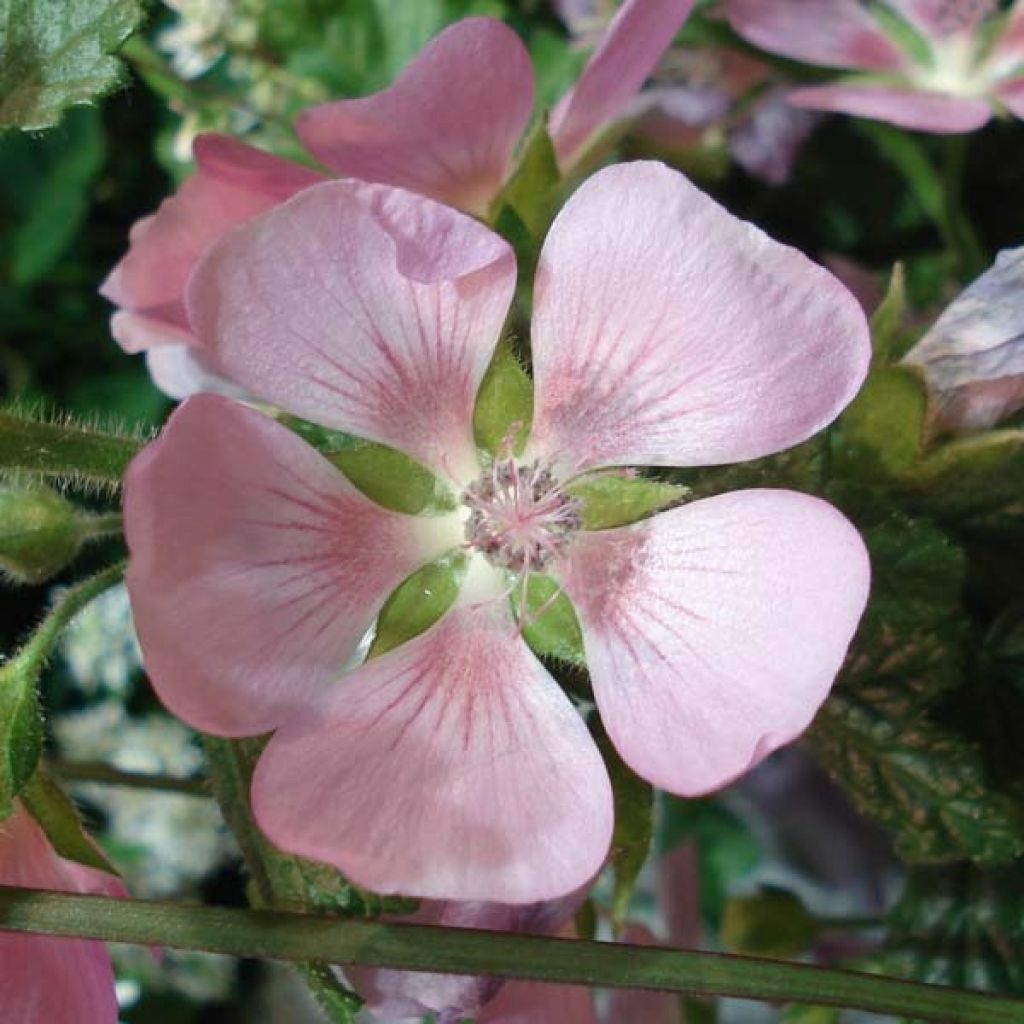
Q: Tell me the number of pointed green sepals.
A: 5